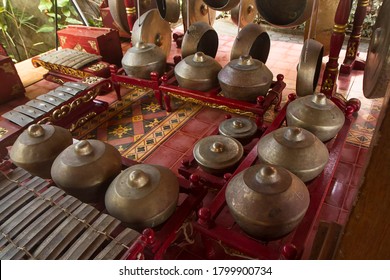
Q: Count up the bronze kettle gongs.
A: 11